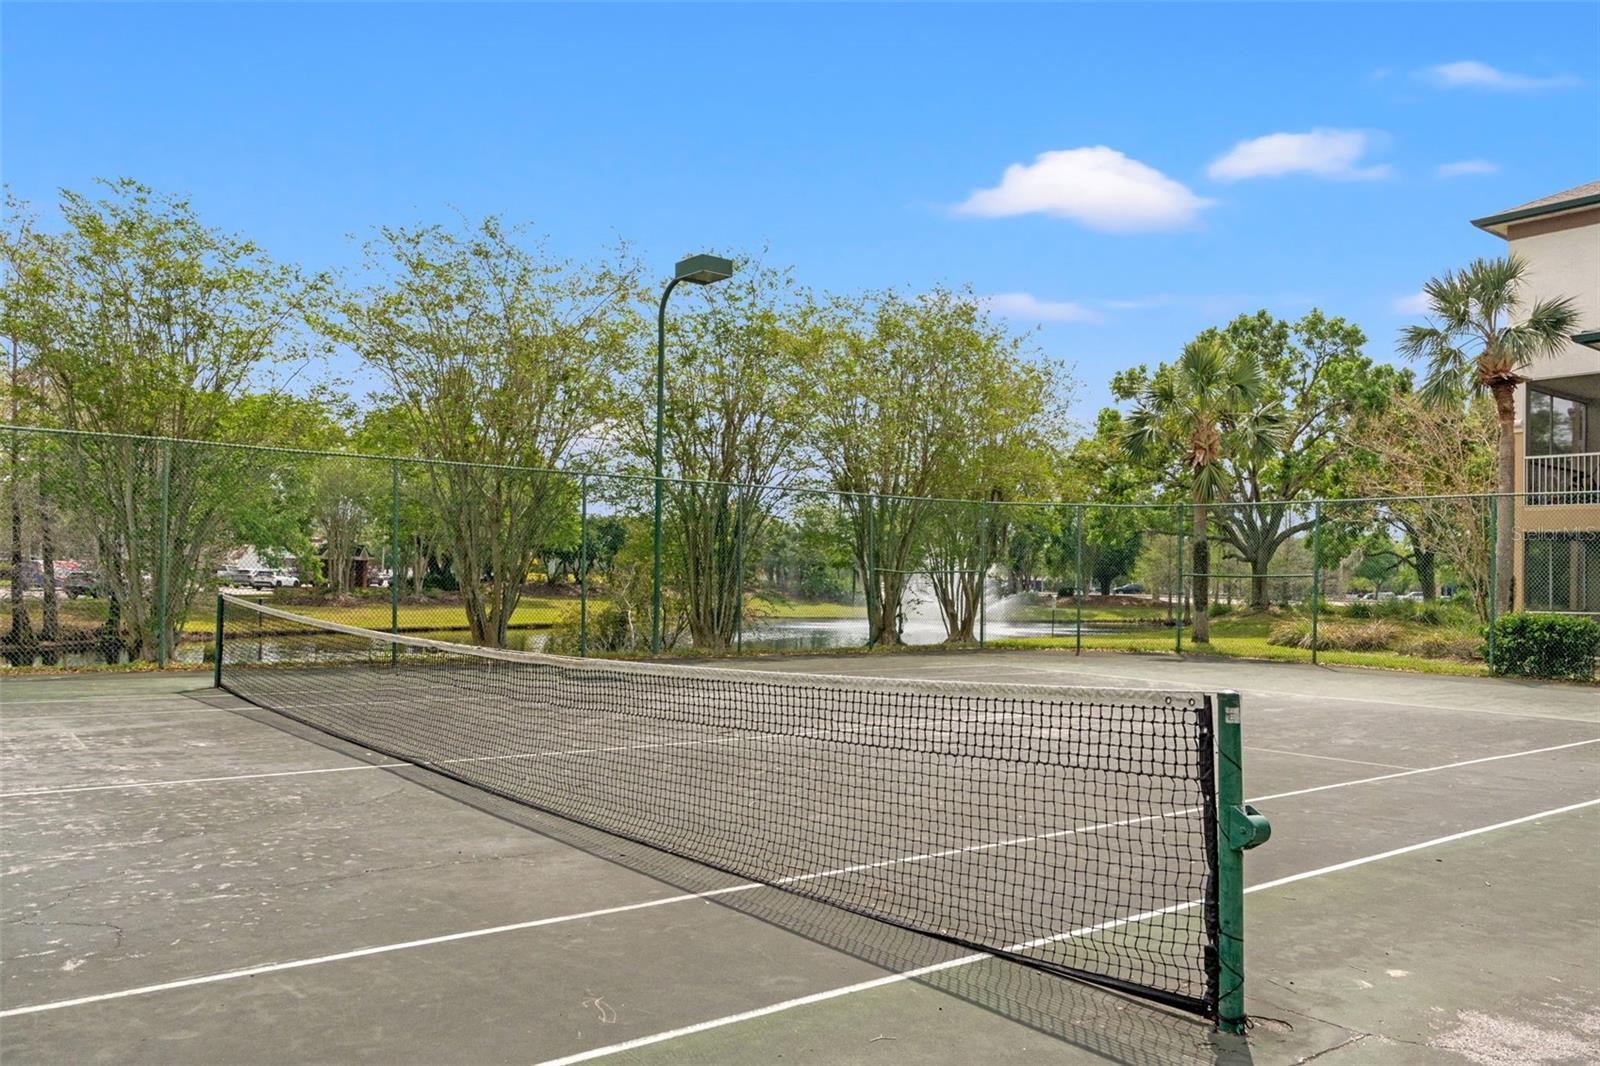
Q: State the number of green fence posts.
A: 10